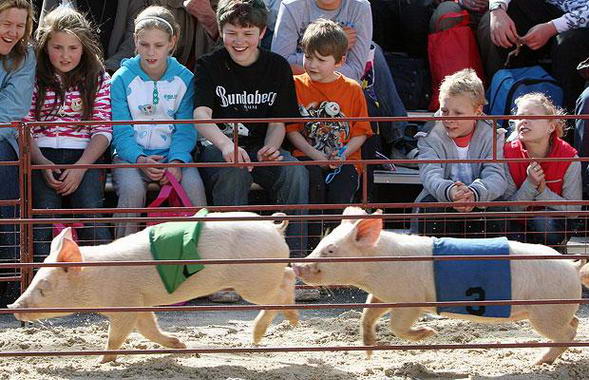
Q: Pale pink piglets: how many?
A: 2